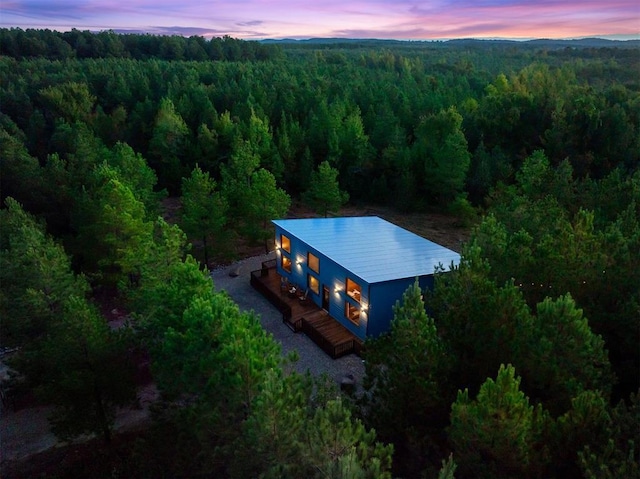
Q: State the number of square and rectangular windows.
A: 6